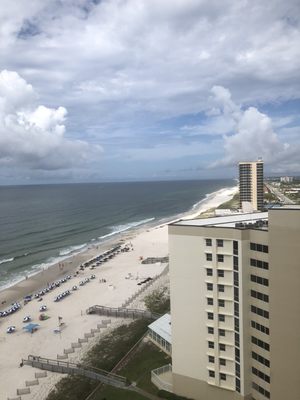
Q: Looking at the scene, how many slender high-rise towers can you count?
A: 1